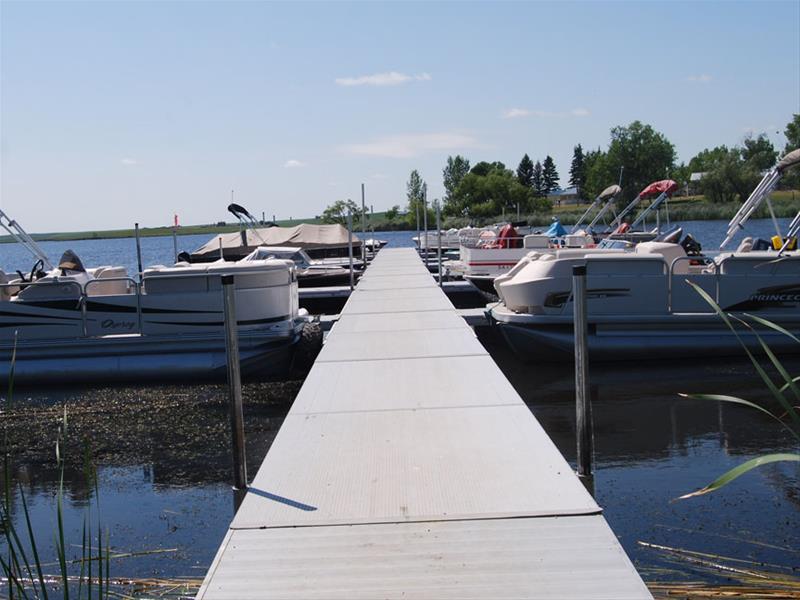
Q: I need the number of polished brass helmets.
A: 0